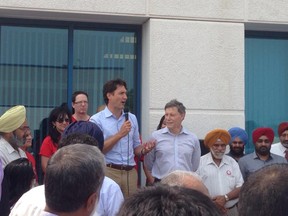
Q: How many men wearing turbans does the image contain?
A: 6